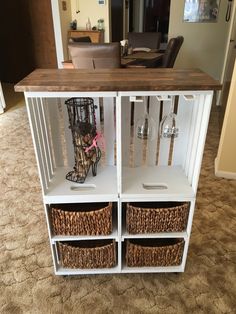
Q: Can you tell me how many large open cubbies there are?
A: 2